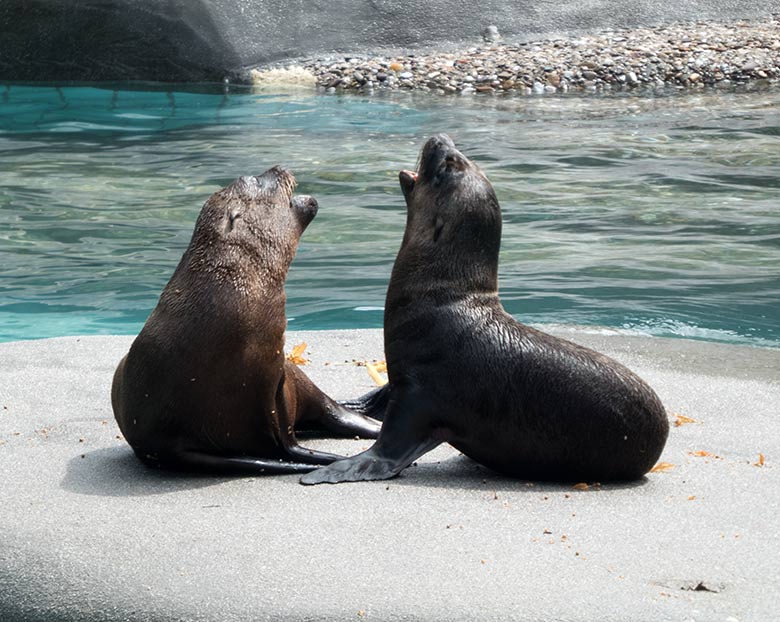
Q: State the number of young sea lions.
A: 2